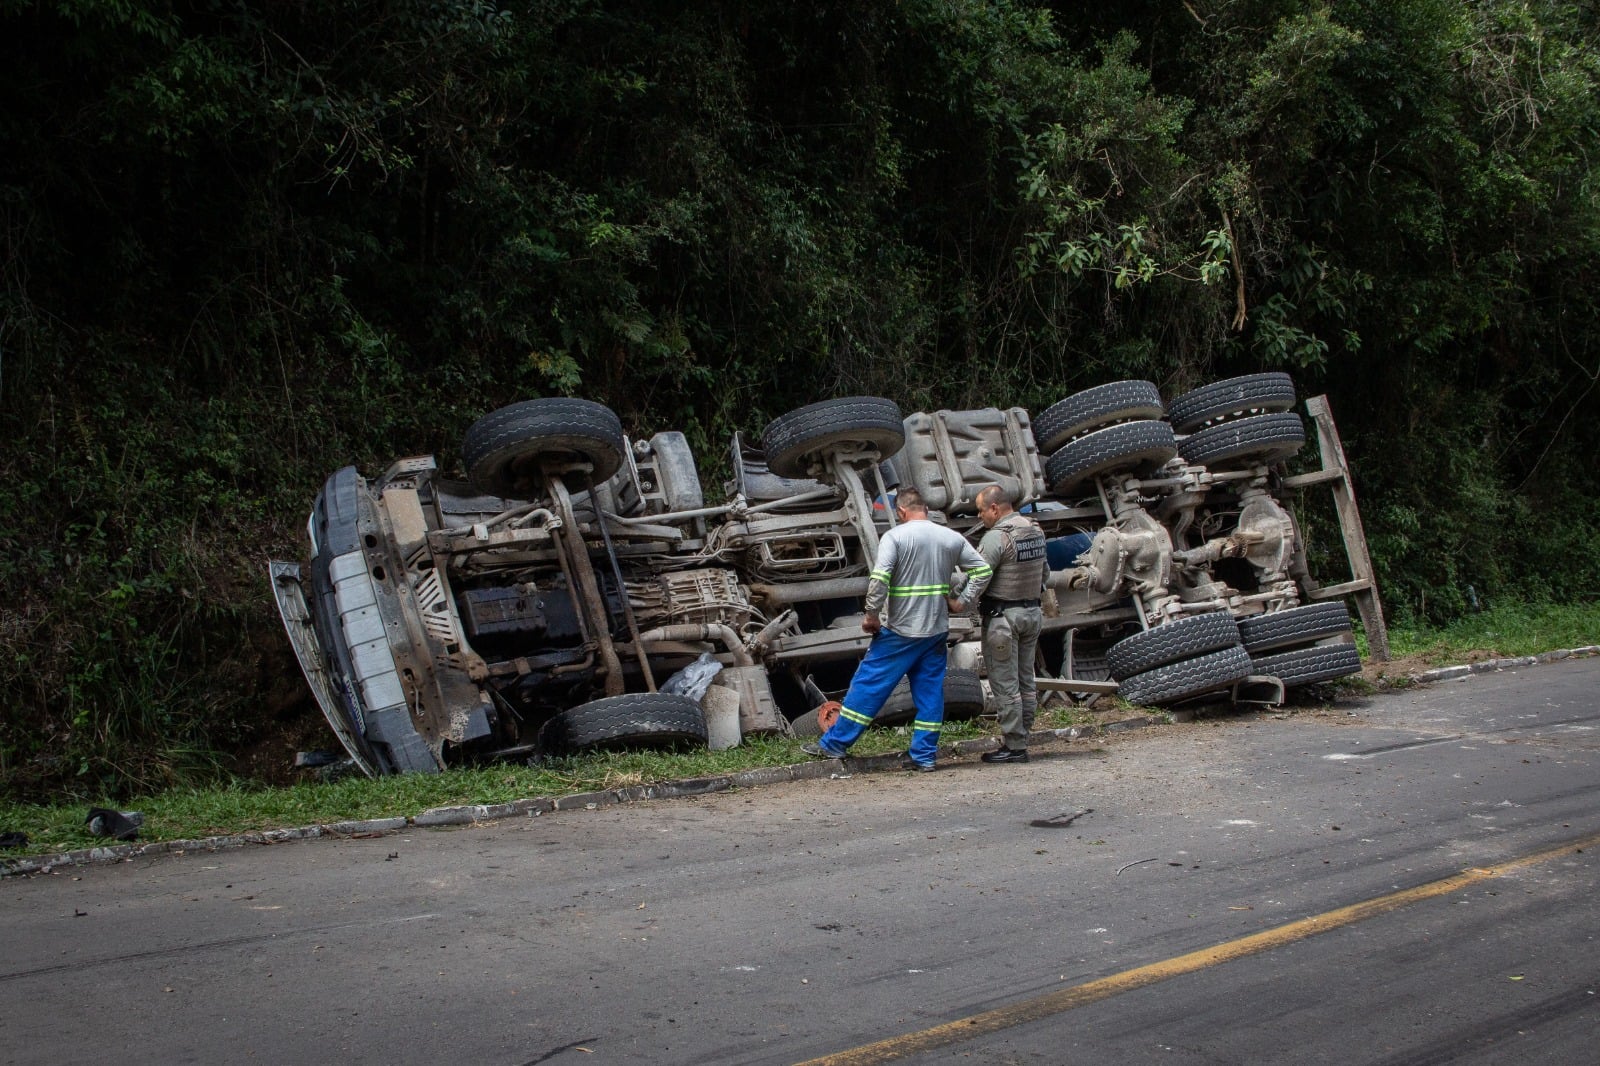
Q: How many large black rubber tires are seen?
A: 12